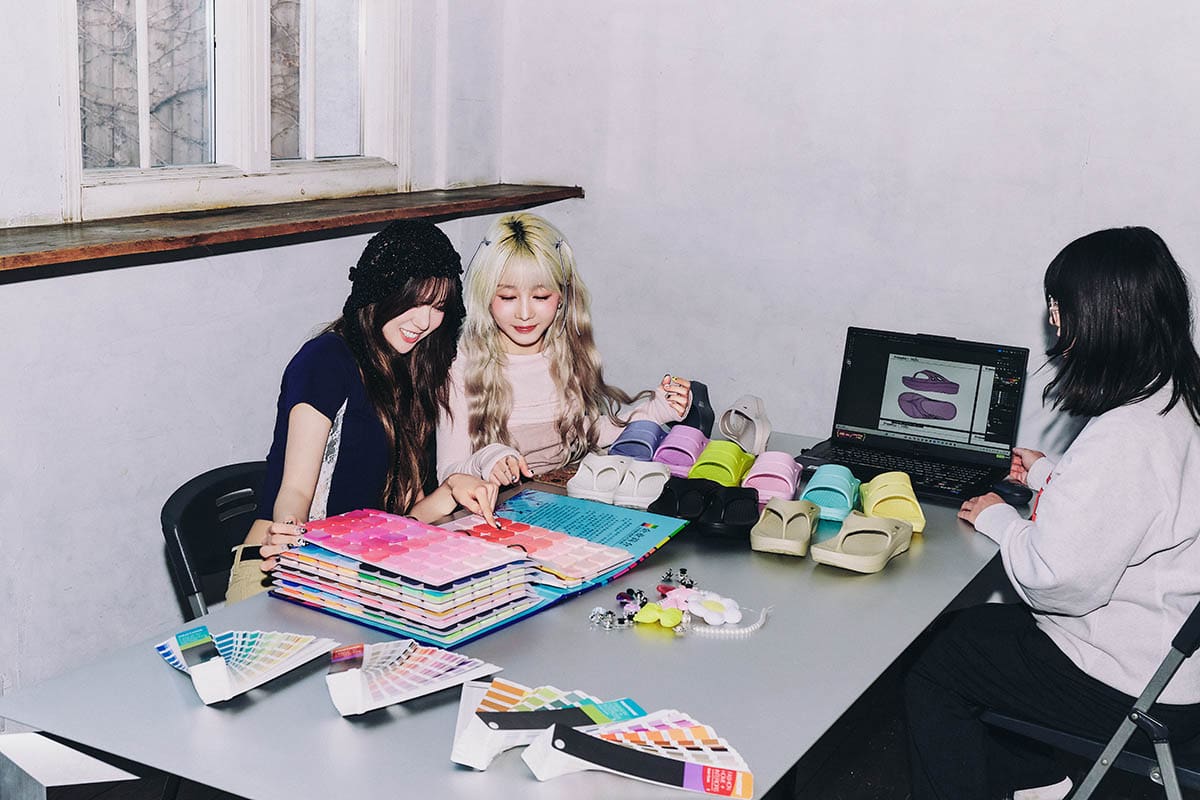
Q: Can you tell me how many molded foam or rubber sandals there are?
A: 14